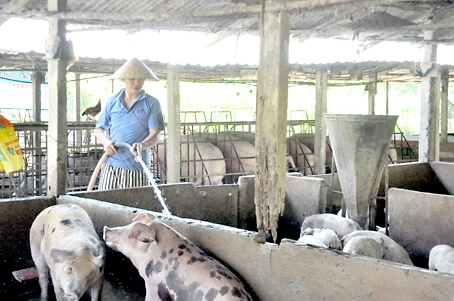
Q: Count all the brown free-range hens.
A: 1